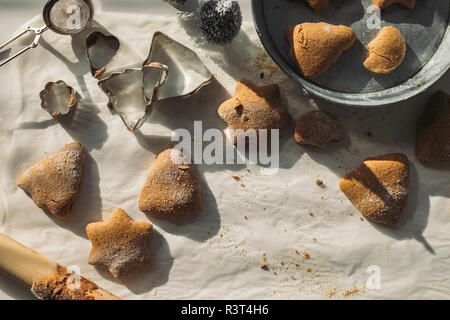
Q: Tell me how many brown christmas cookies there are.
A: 11